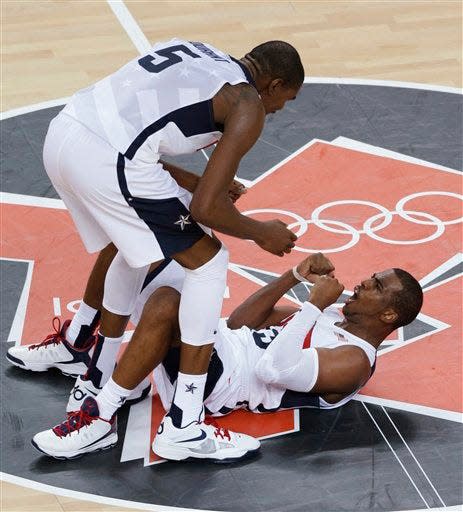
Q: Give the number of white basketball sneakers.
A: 4